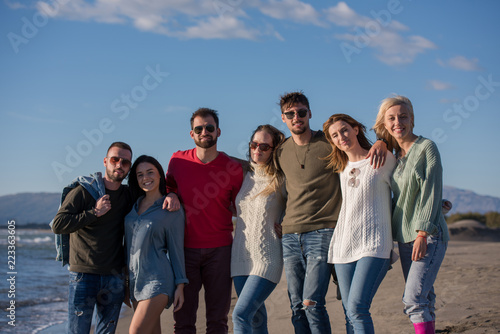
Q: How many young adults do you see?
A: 7